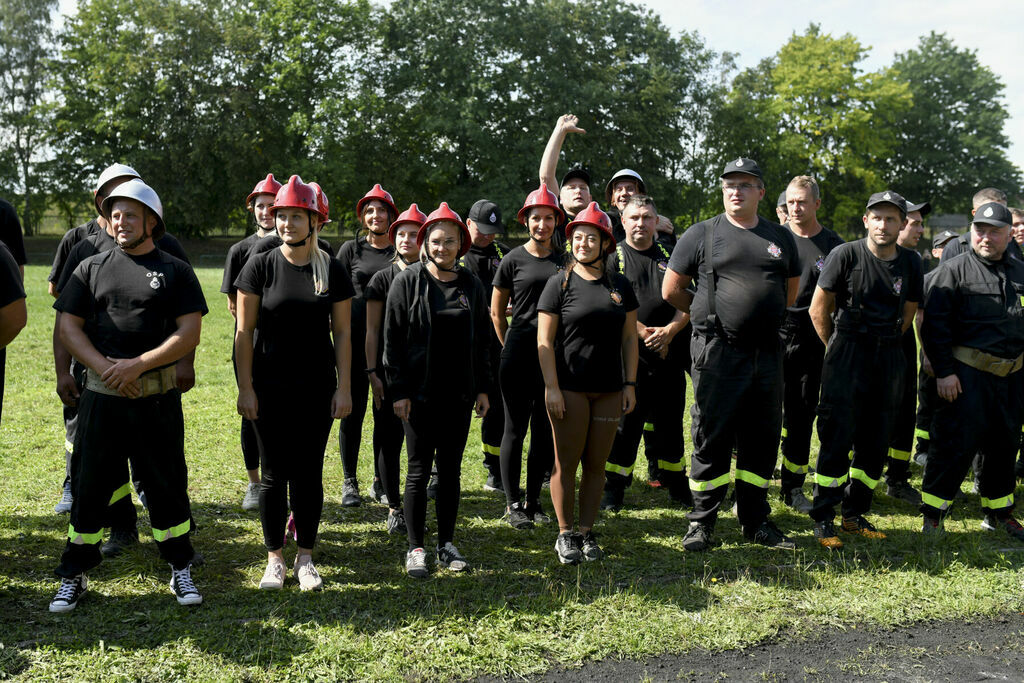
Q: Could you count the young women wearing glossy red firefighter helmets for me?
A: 8